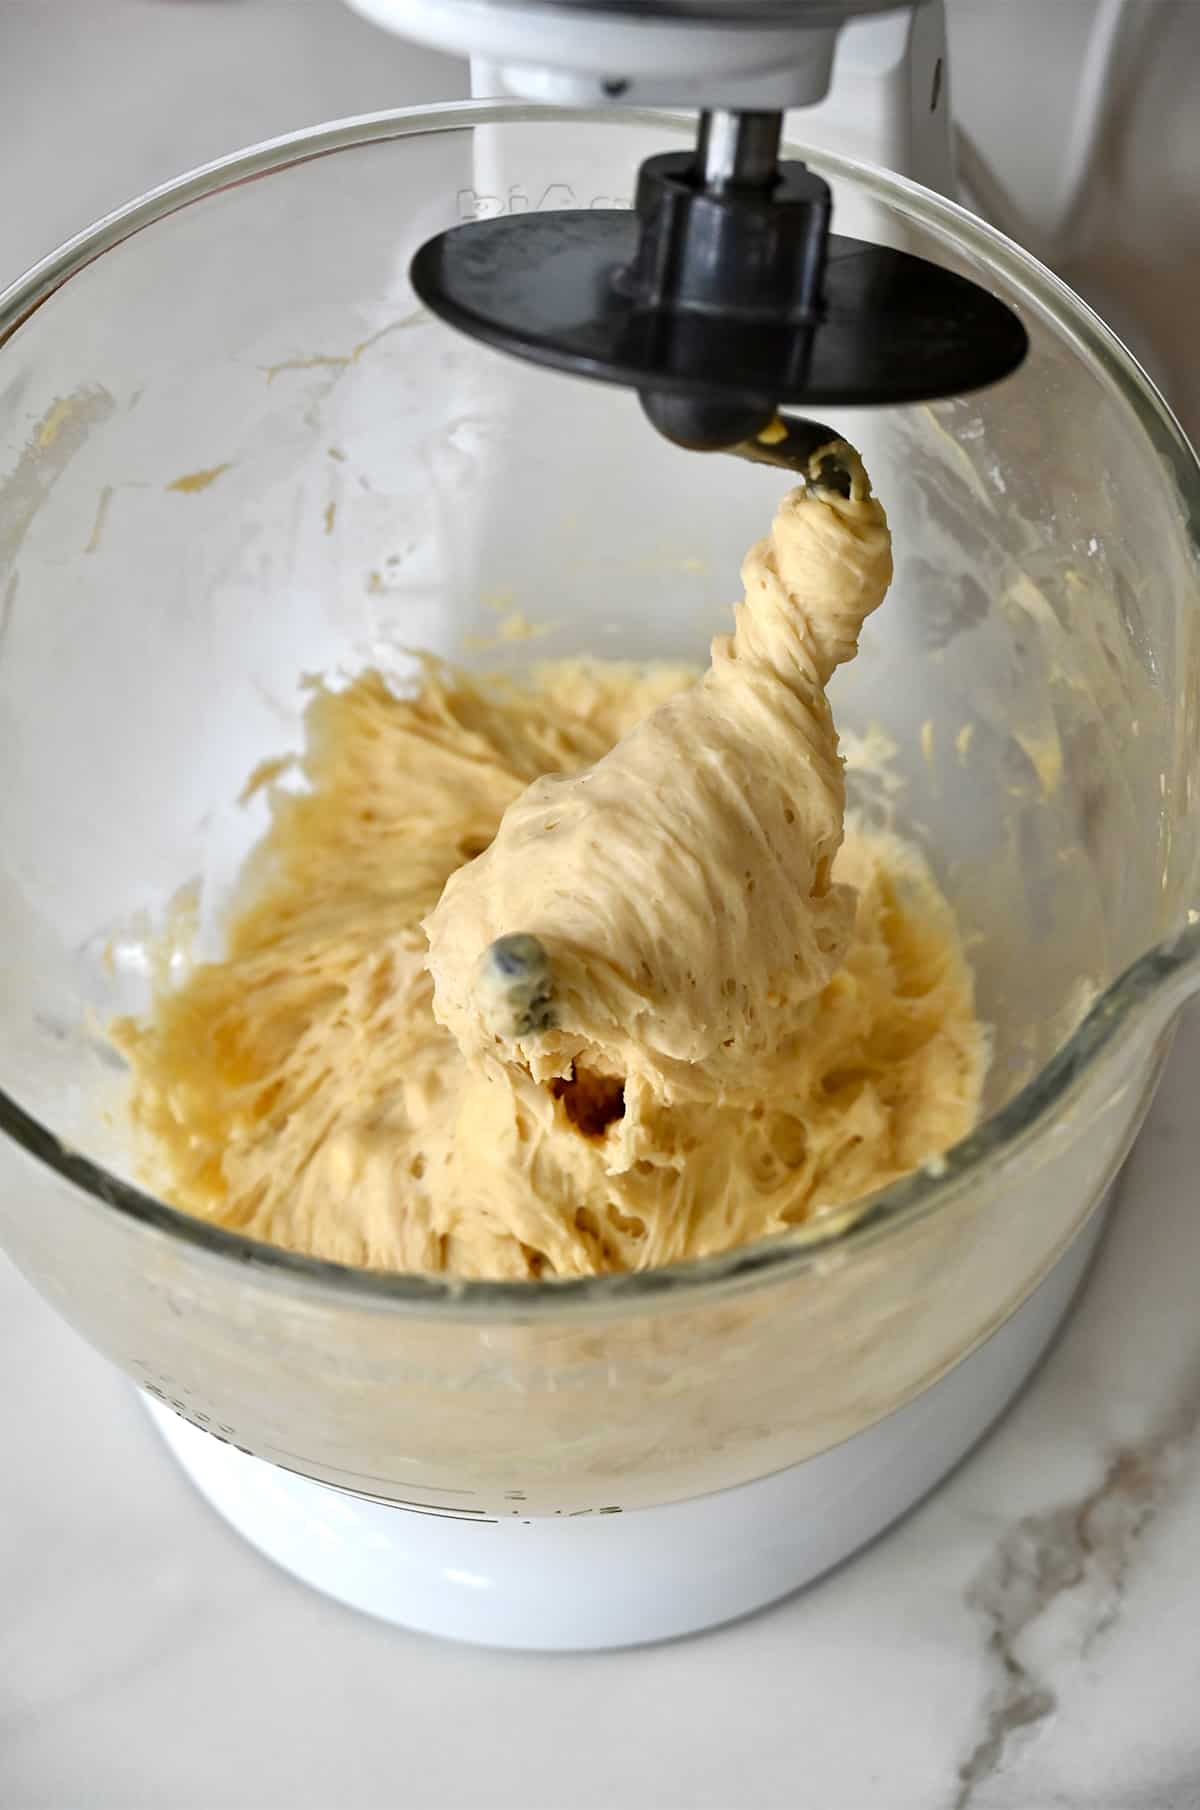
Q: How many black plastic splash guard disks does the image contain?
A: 1